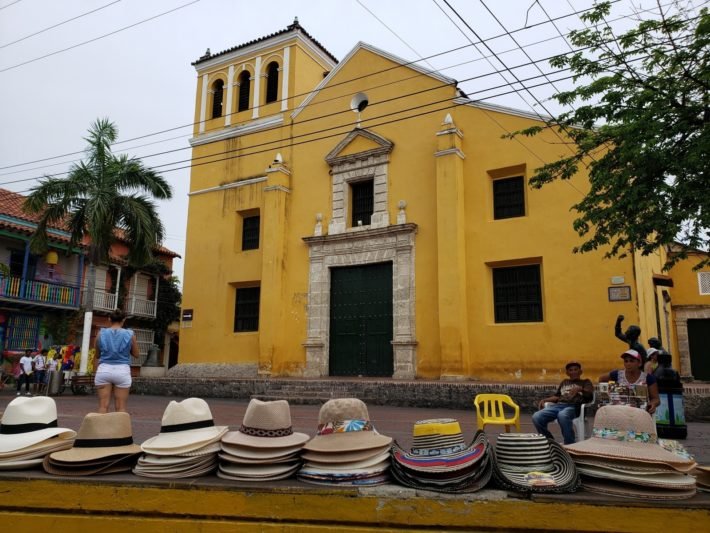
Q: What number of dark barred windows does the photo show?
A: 5